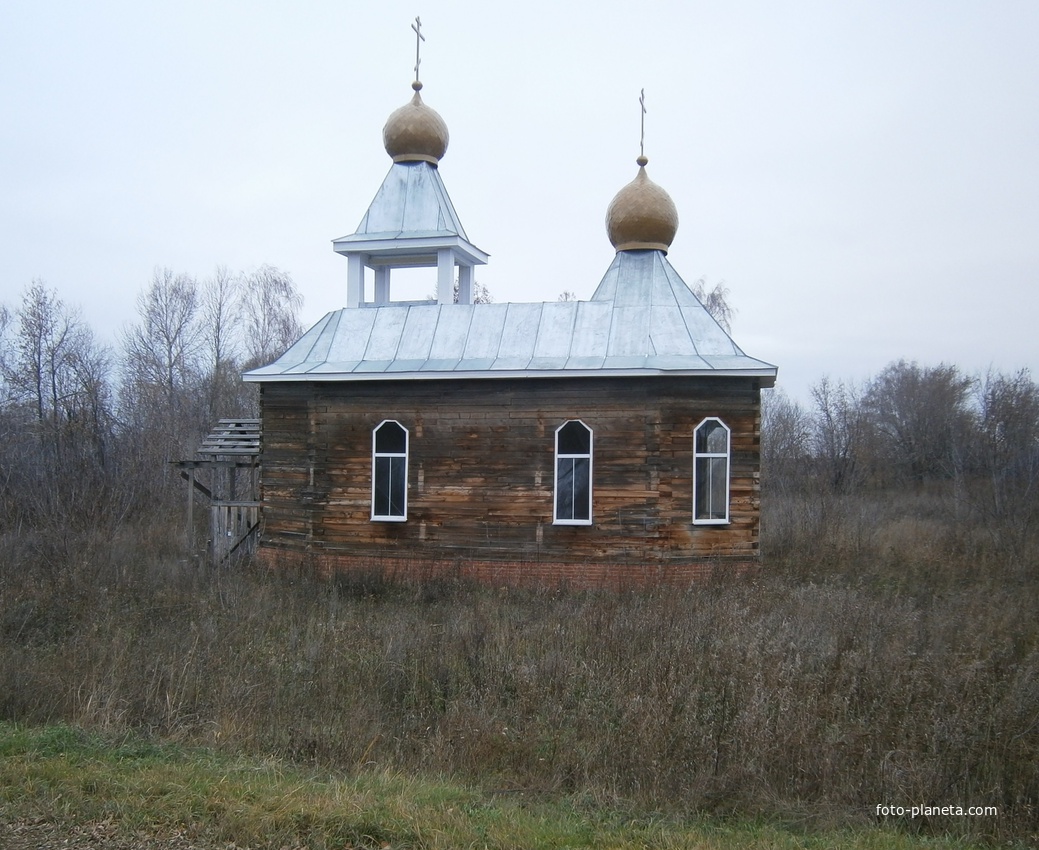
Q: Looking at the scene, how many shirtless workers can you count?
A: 0